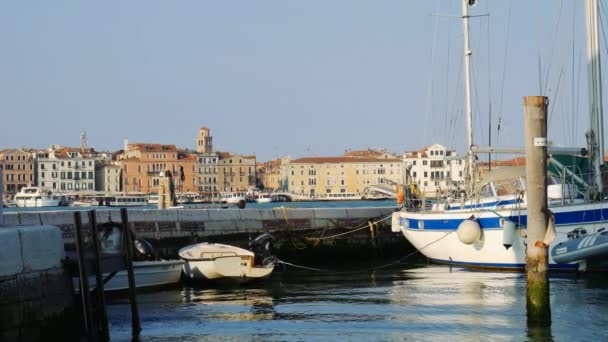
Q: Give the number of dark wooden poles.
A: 3